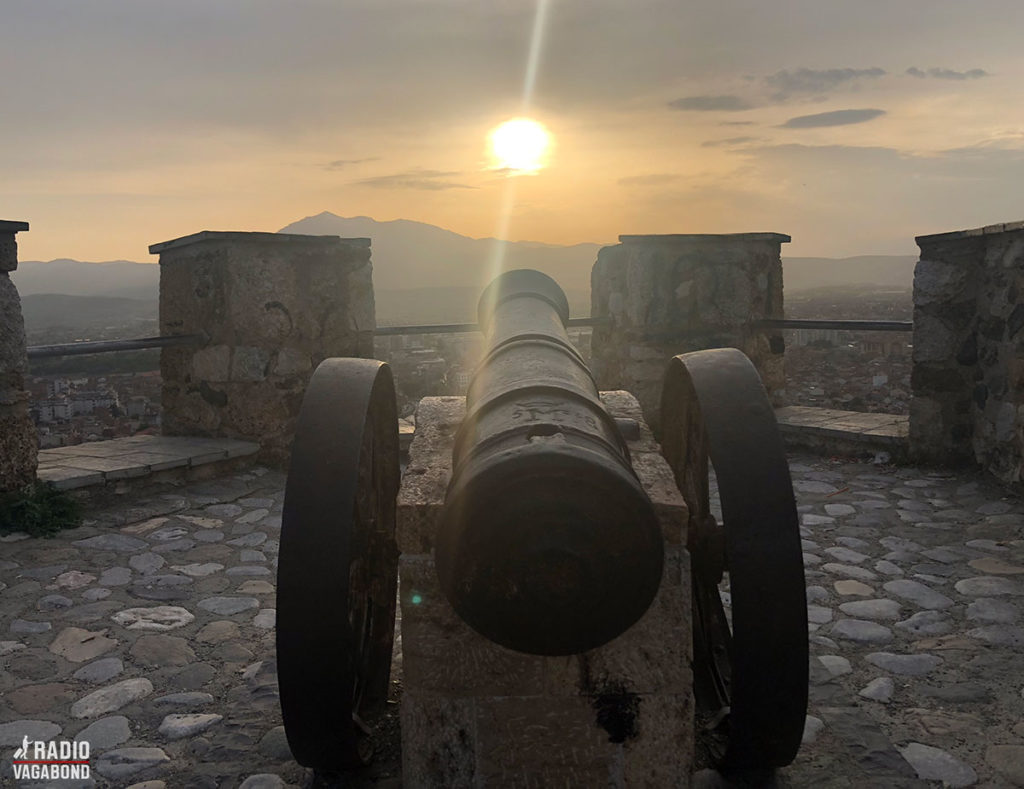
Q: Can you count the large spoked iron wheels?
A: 2